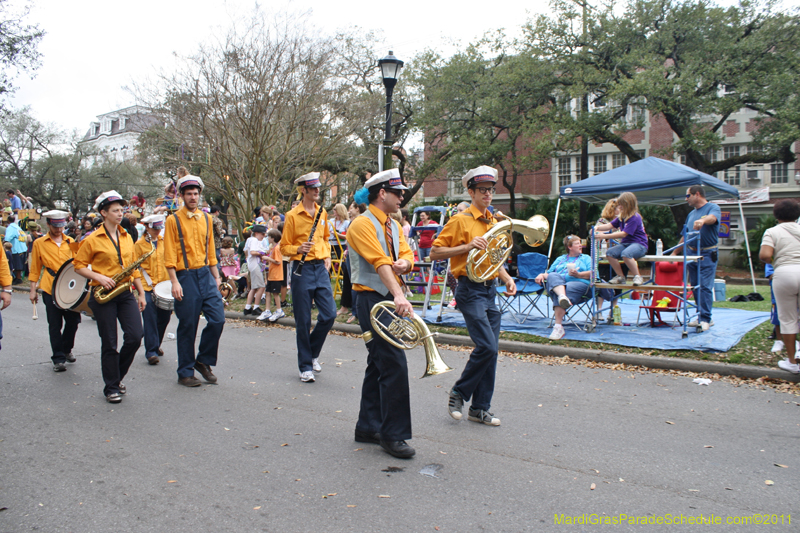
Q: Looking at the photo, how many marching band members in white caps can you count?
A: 7